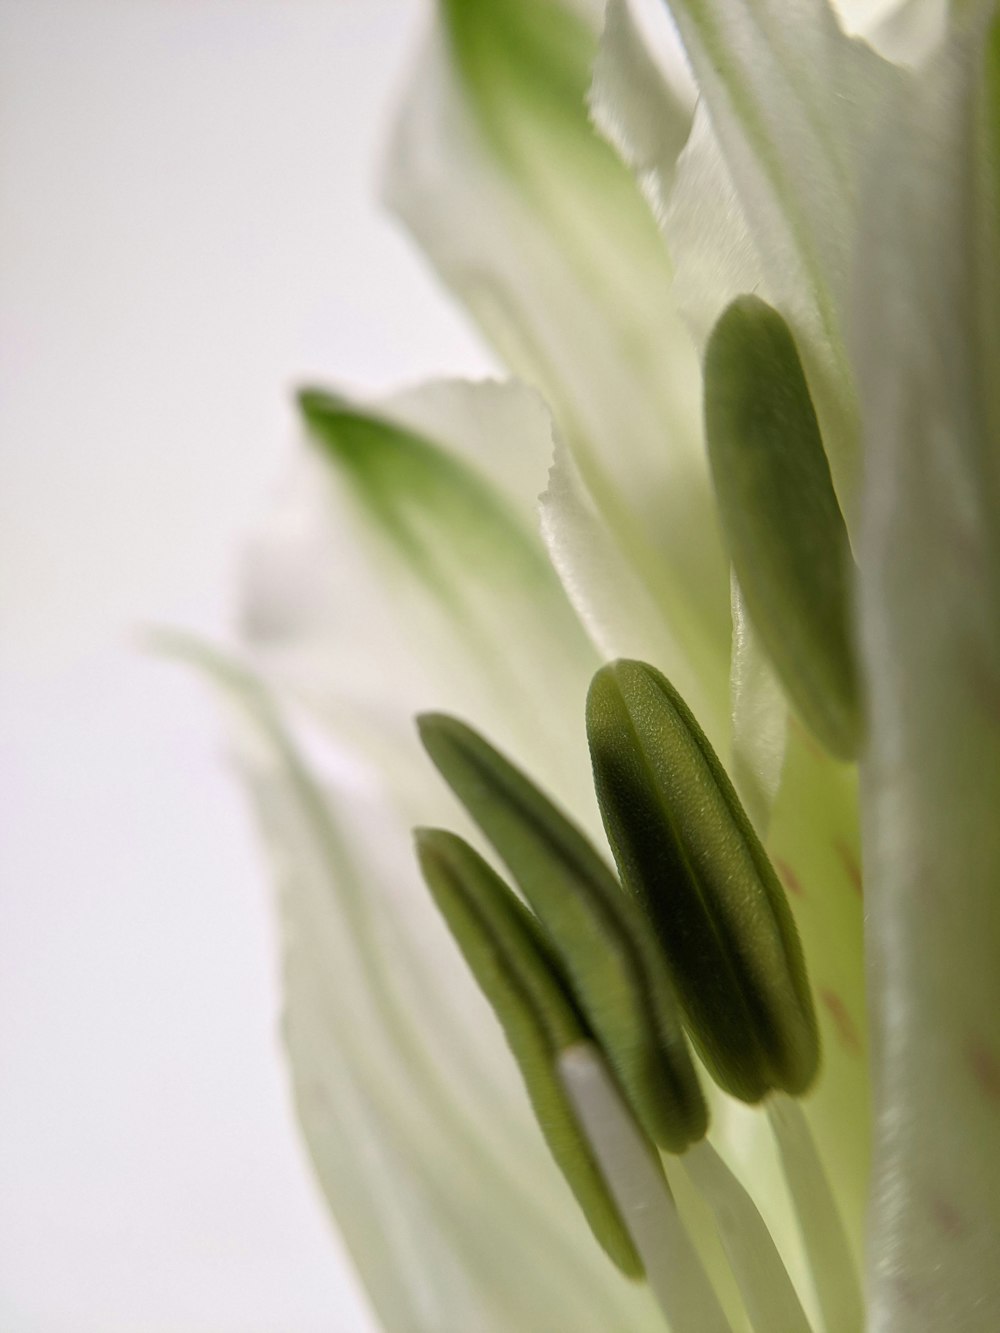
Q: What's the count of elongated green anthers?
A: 4